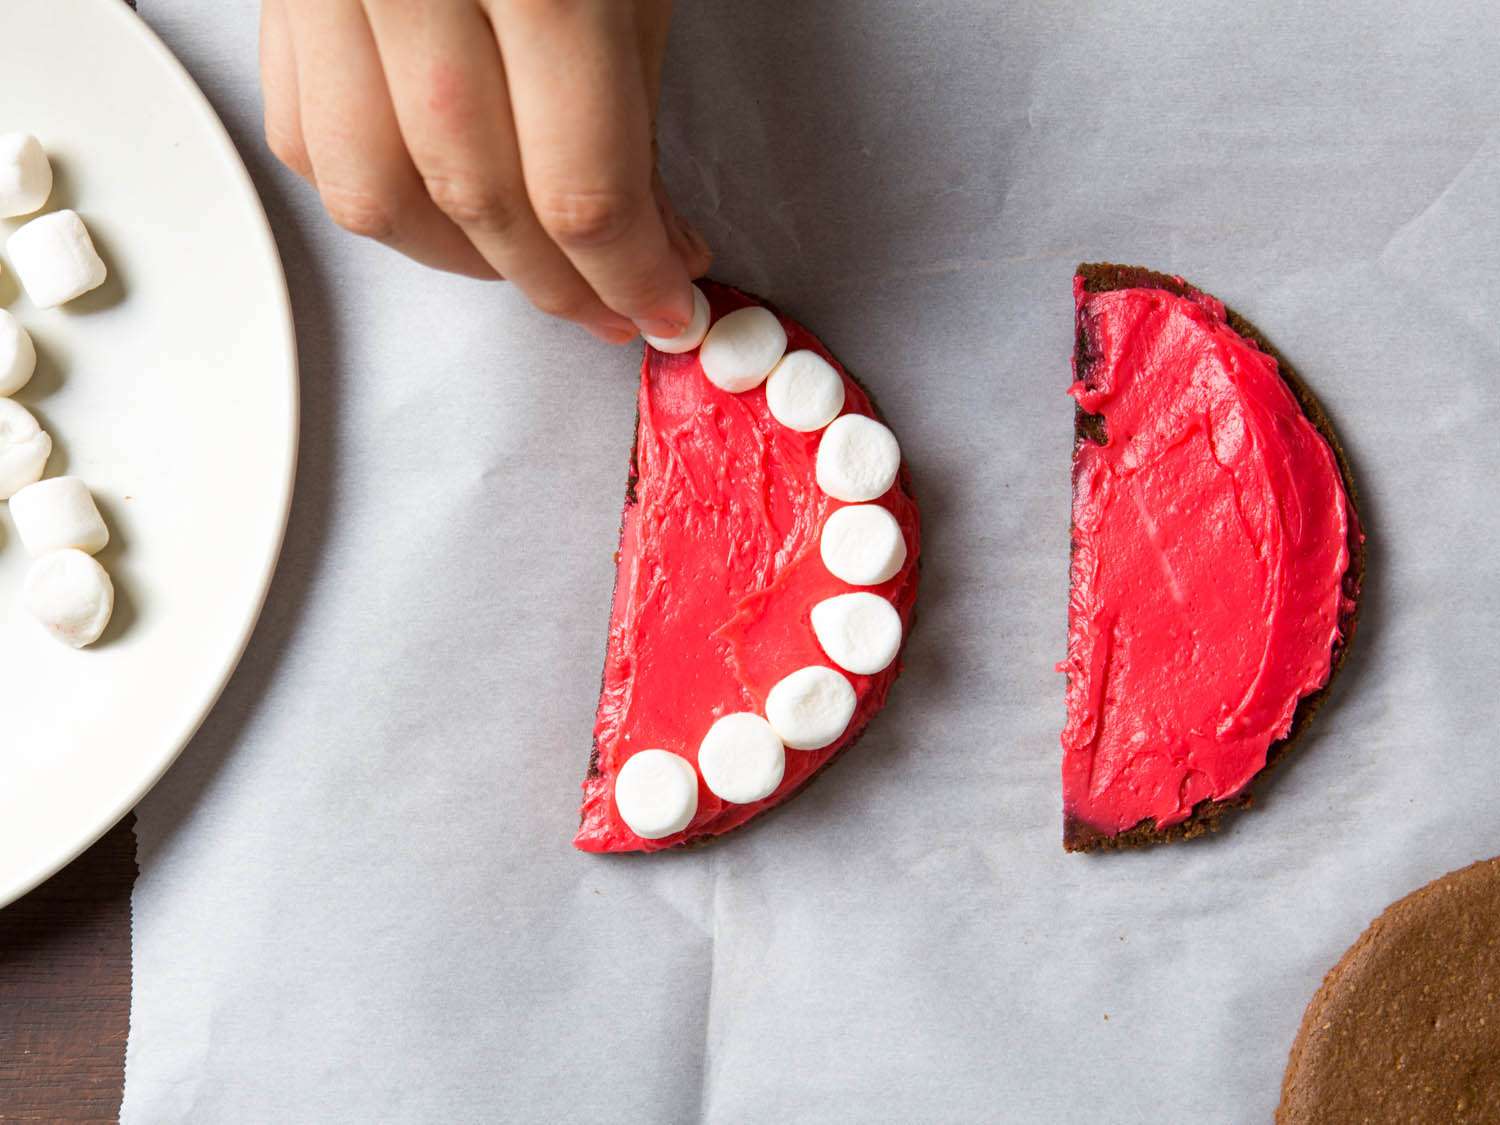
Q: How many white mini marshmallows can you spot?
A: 15